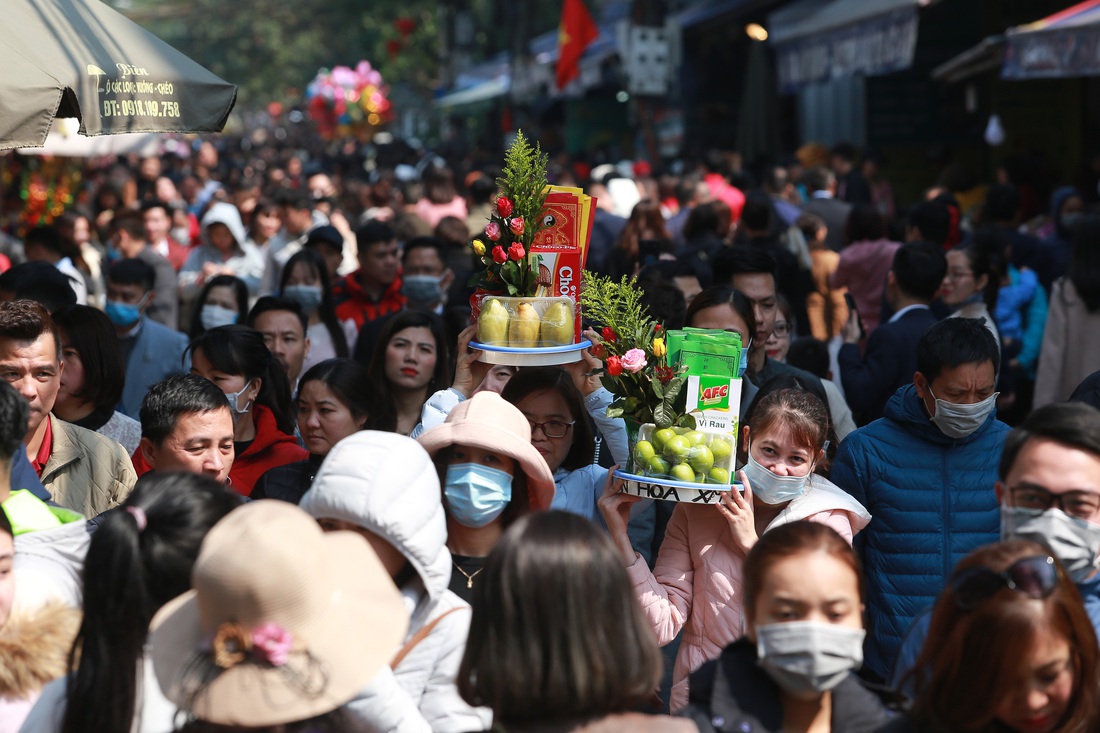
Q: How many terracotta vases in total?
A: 0